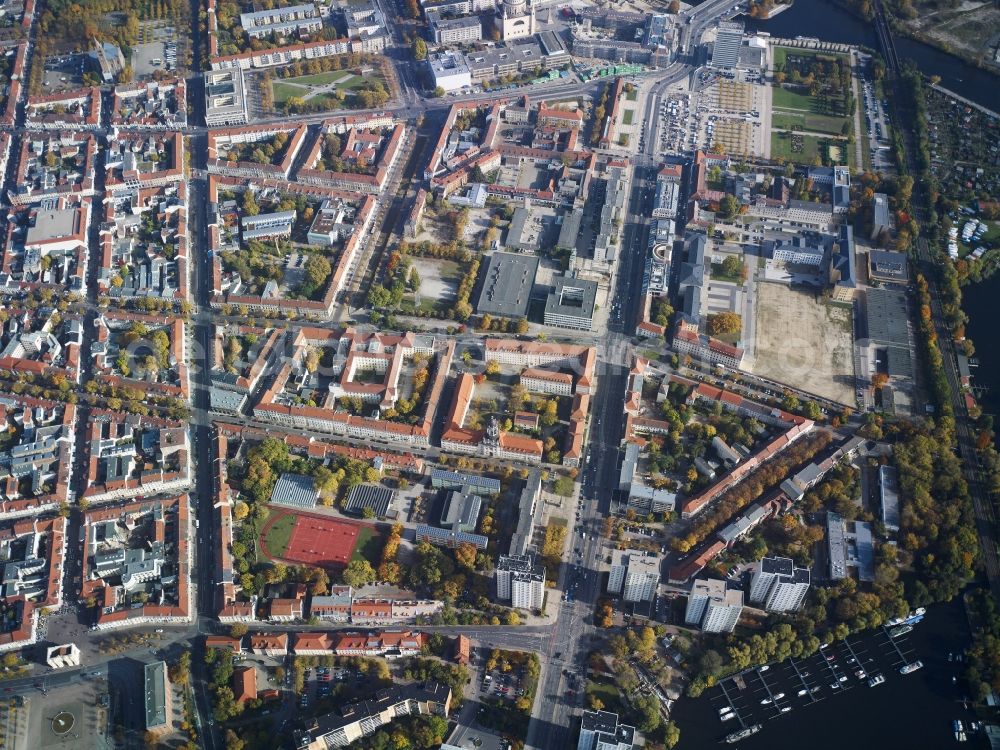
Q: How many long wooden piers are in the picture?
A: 6